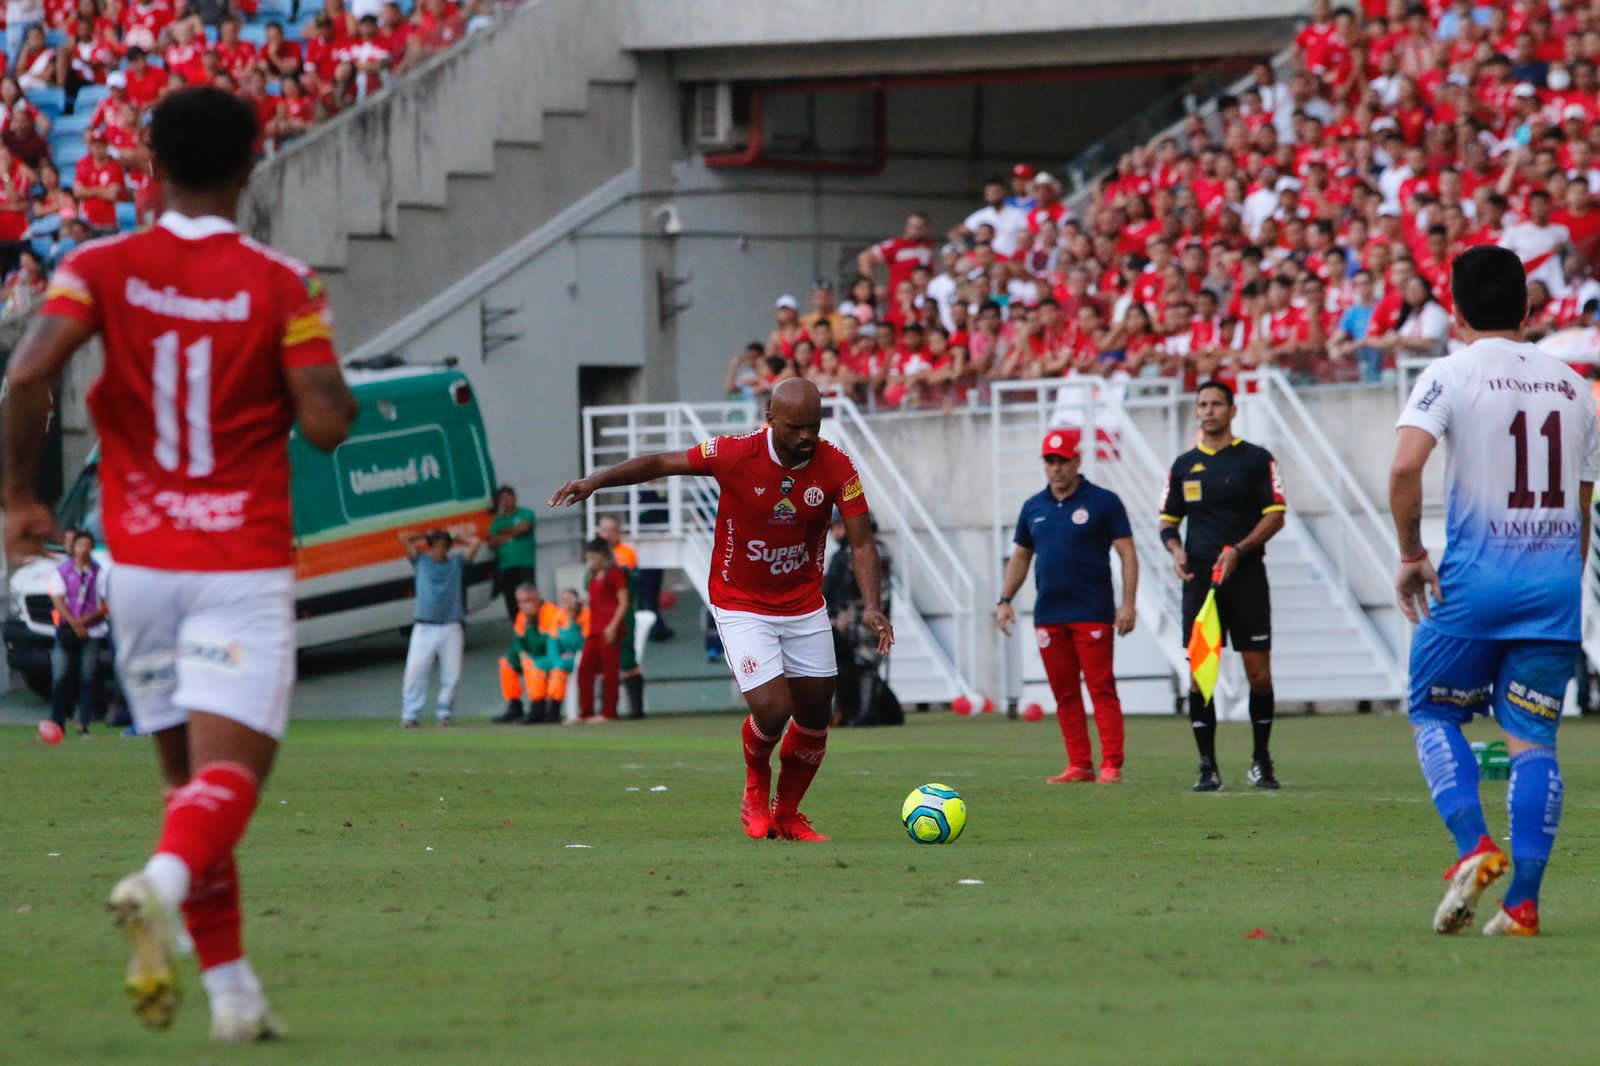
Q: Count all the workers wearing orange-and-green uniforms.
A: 3